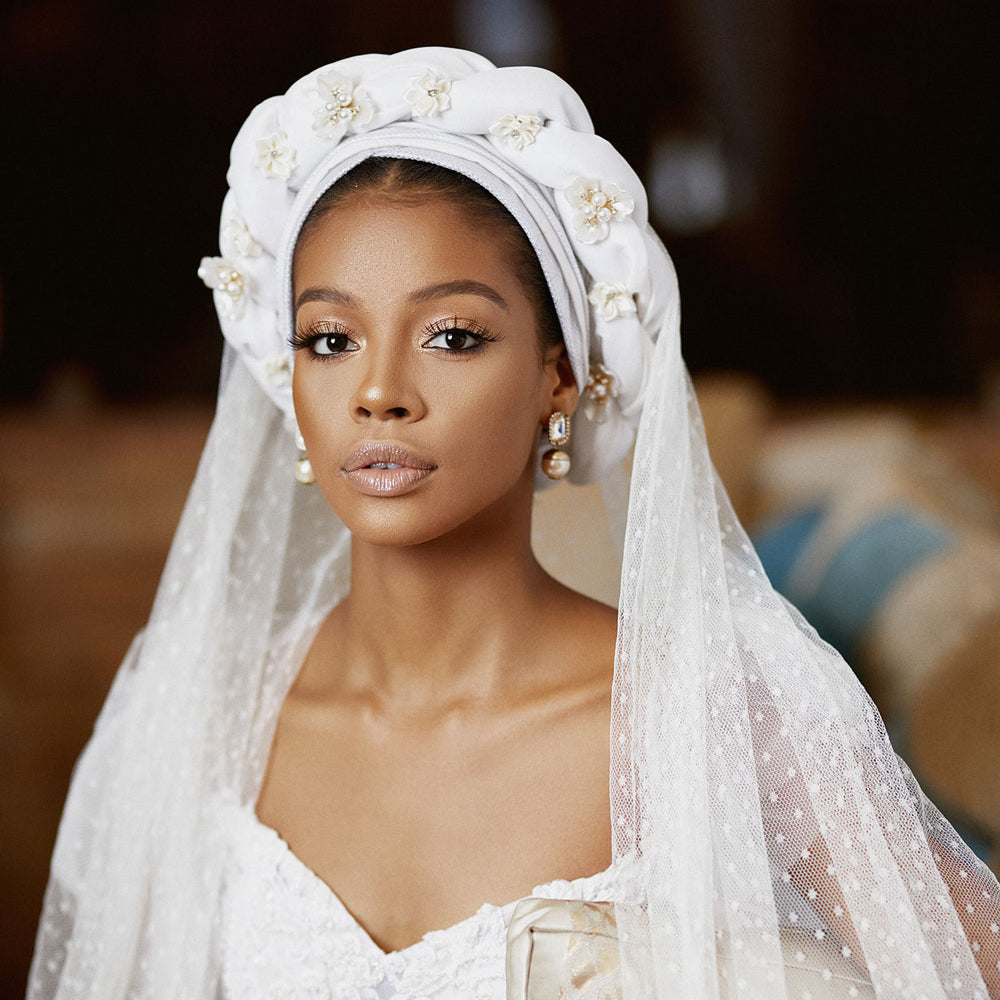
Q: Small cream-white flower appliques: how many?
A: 10